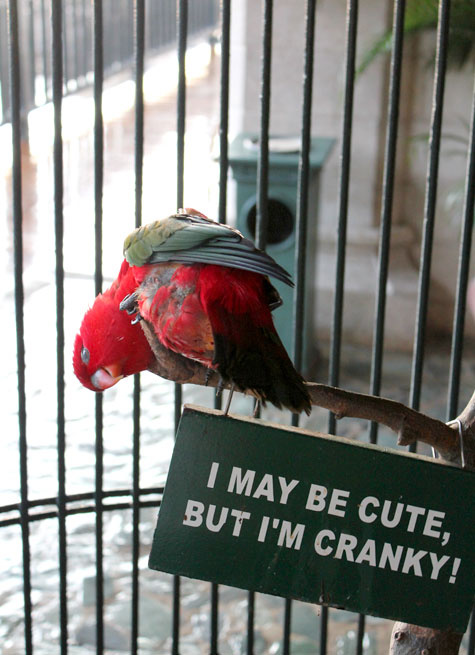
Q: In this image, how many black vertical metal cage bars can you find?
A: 12